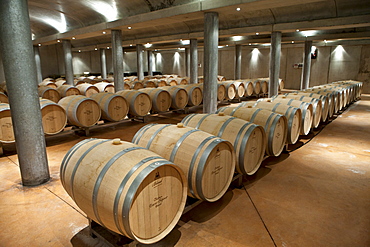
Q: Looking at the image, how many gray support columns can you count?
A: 13